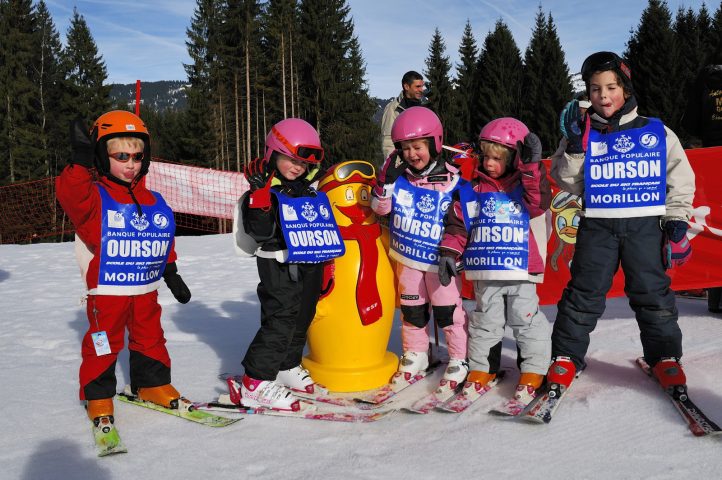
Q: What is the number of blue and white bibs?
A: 5